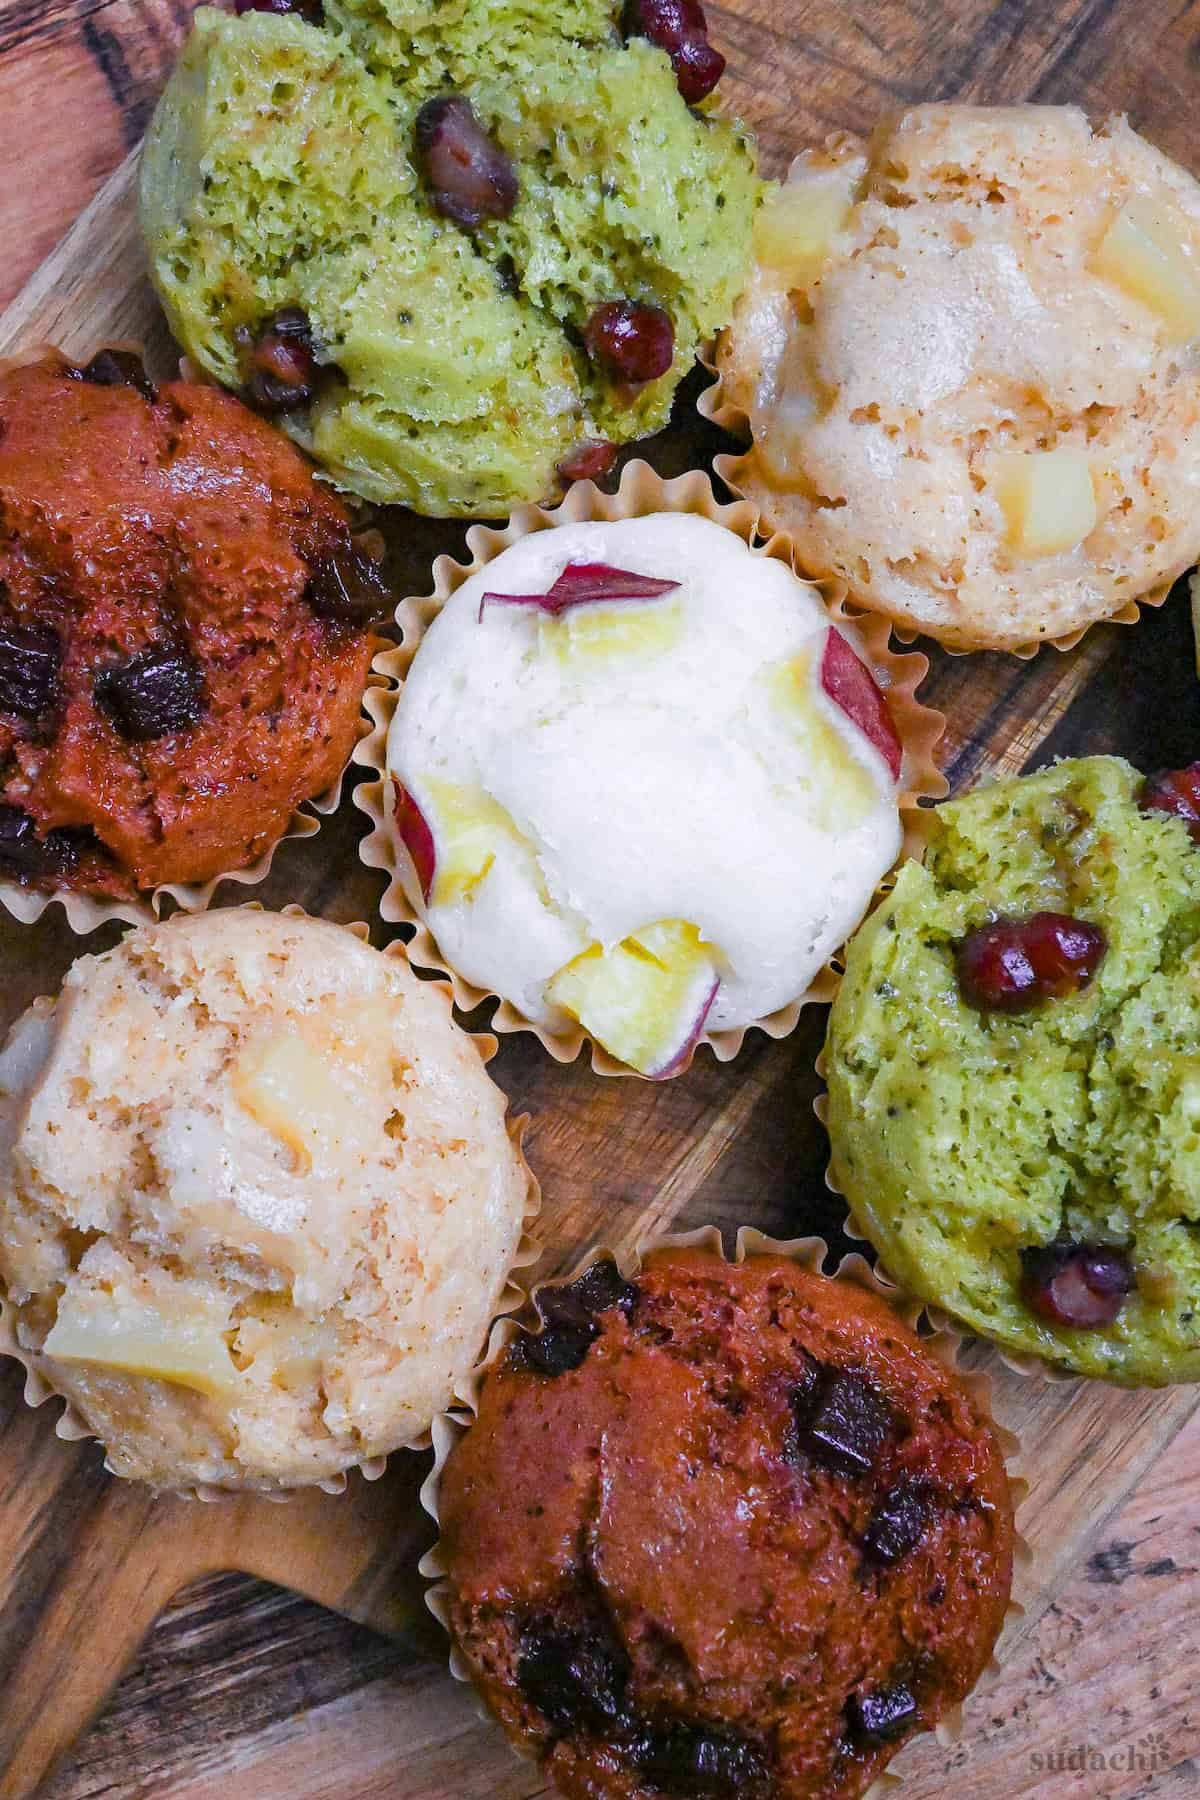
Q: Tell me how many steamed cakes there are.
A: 7